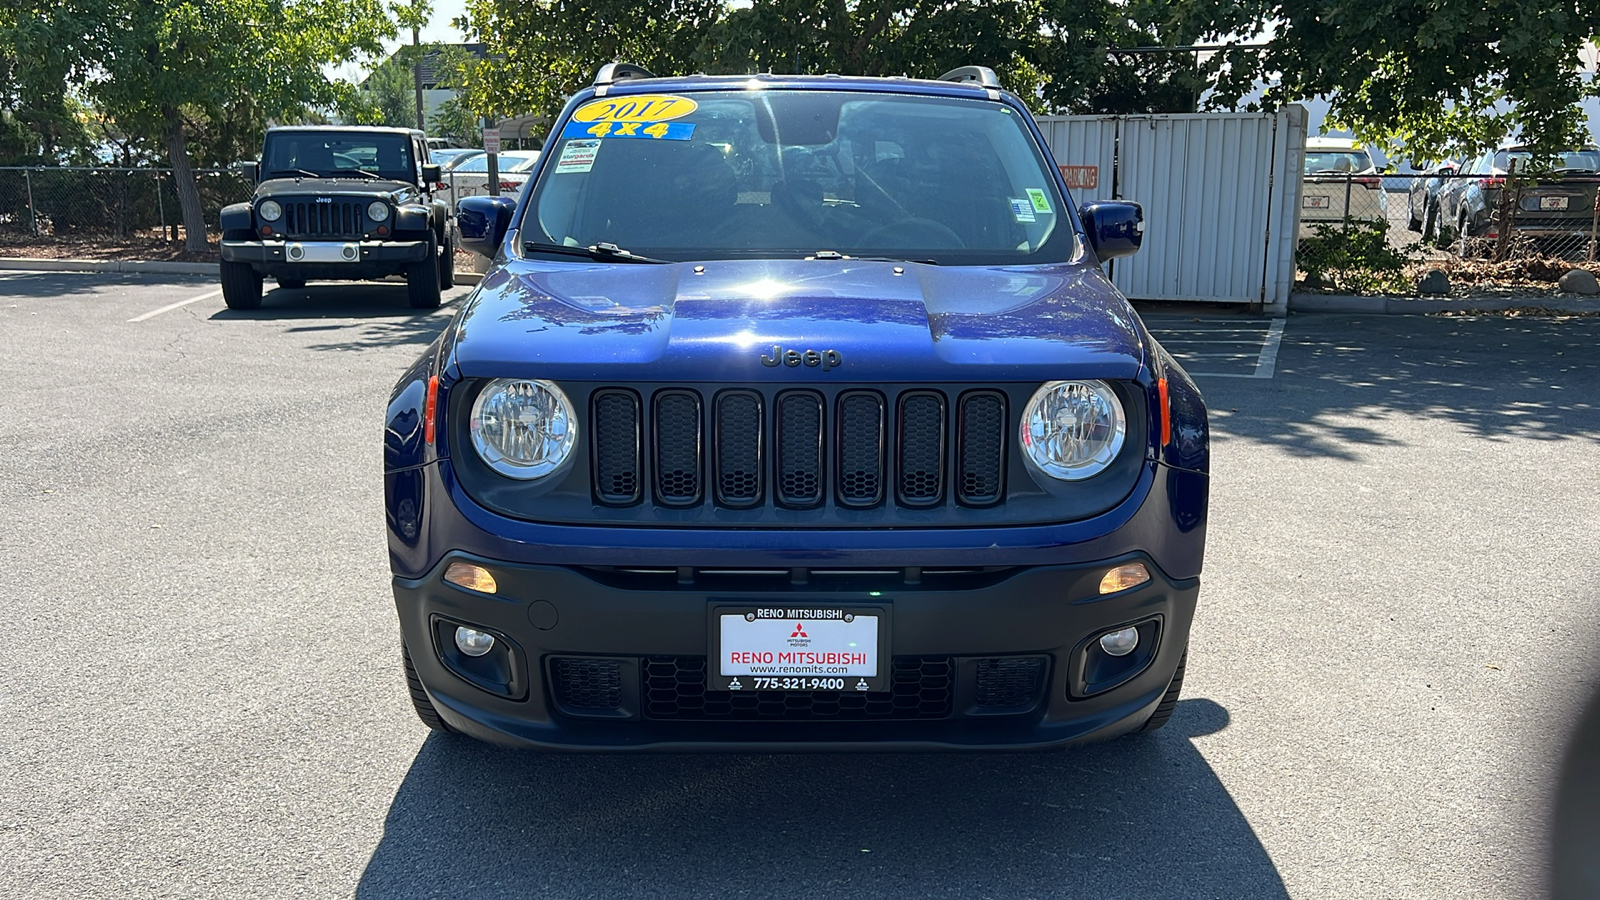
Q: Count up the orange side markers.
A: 2